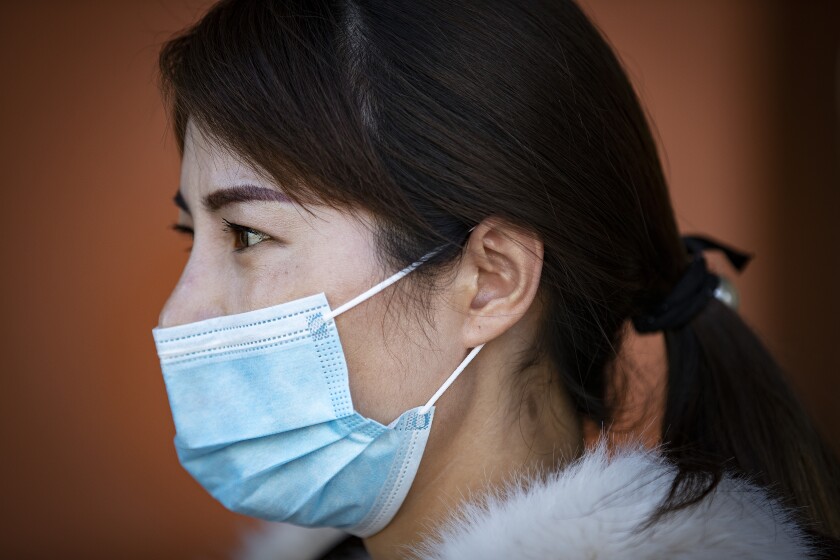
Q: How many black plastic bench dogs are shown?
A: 0